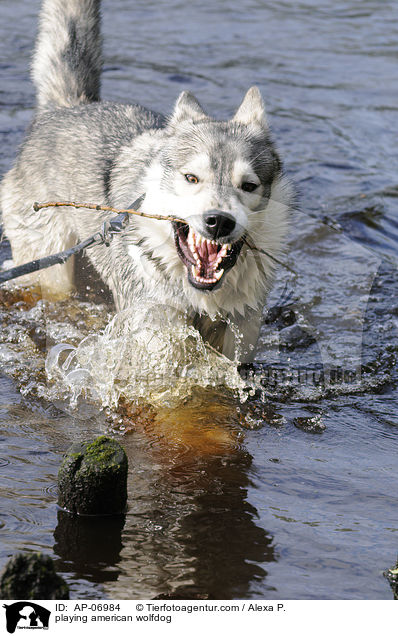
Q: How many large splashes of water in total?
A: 1